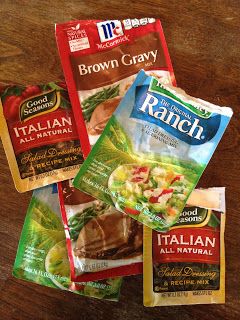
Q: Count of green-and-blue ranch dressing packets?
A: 2